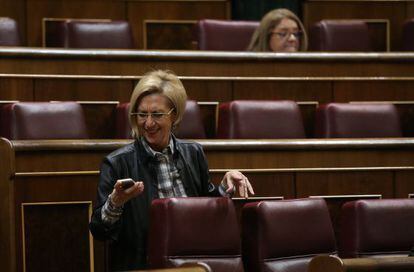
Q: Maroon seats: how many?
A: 12